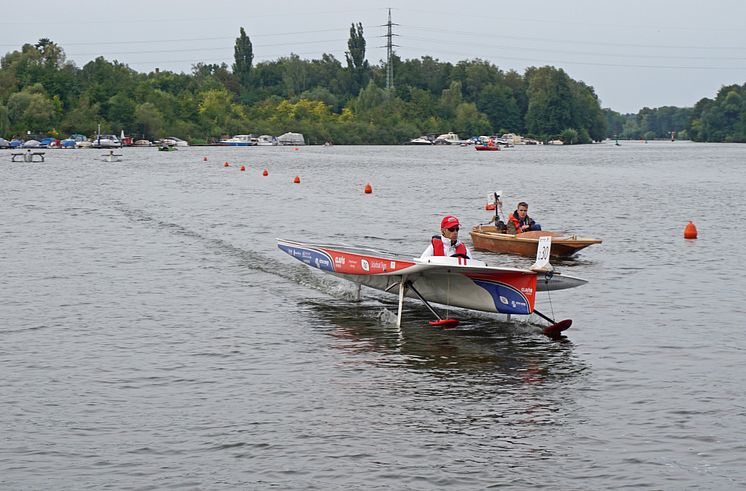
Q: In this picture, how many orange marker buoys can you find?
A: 7